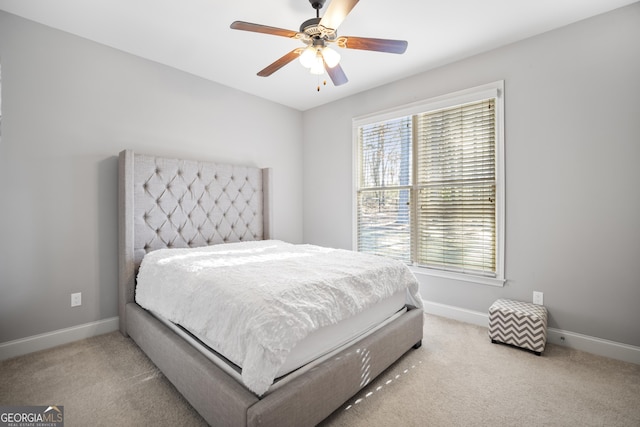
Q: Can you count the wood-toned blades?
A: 5